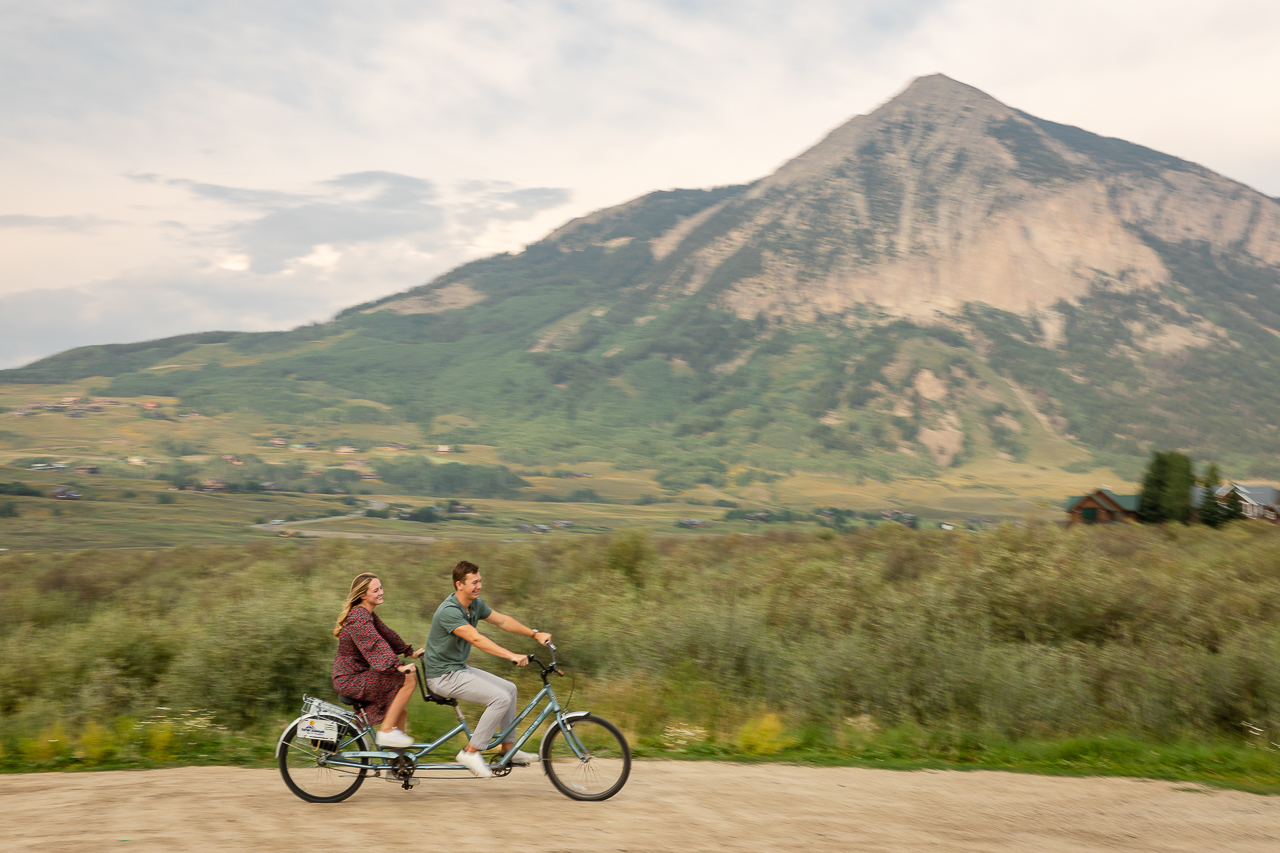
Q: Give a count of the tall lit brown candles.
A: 0